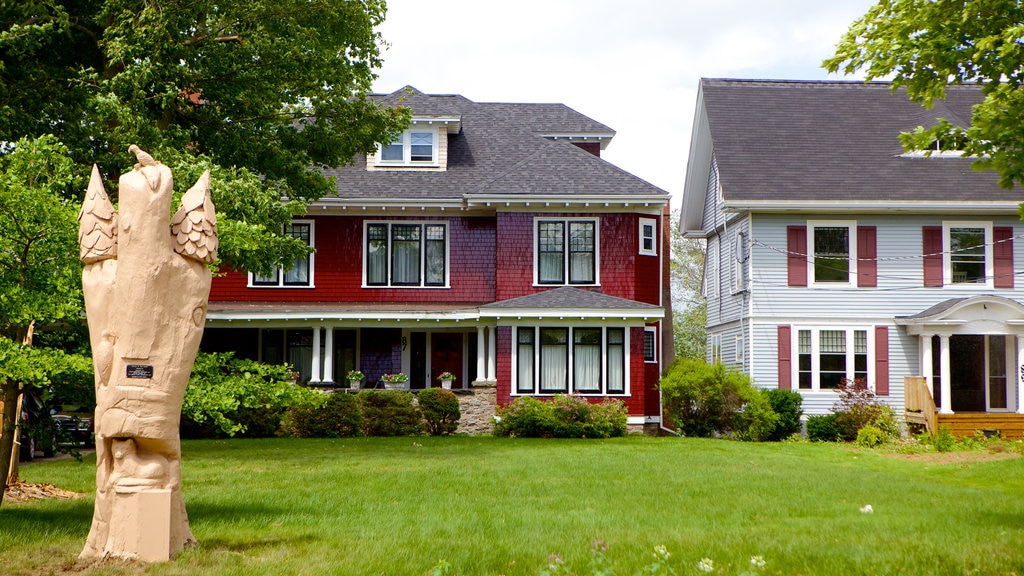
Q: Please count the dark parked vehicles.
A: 2